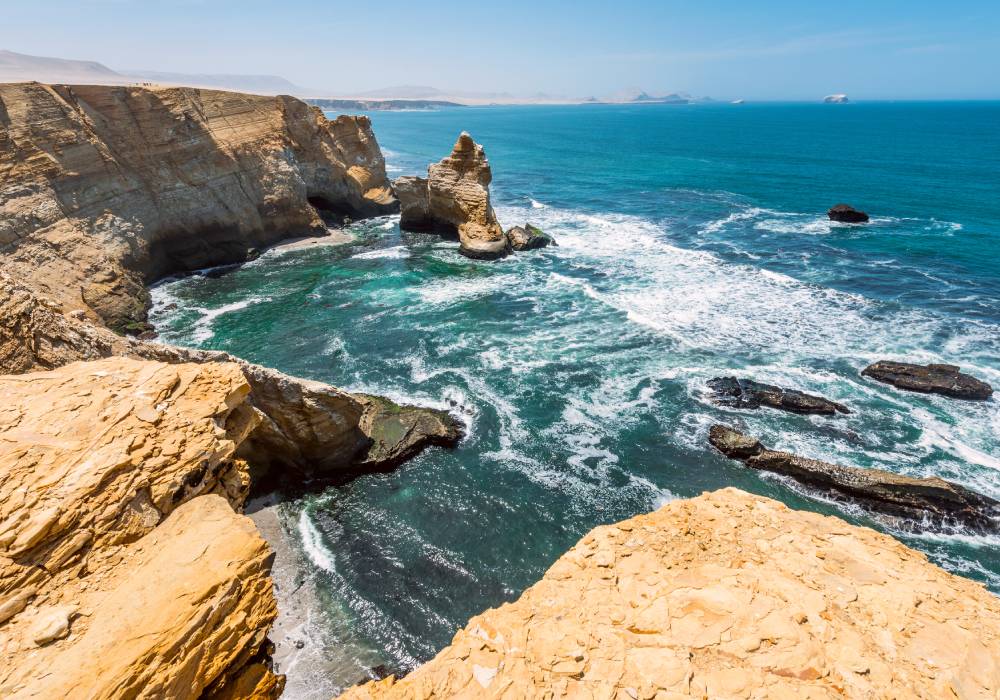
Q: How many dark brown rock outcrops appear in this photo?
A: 4